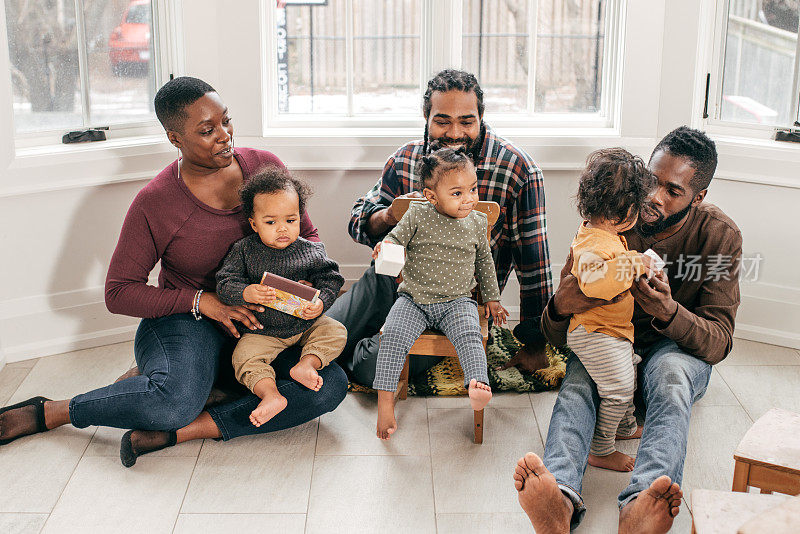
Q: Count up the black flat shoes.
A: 2